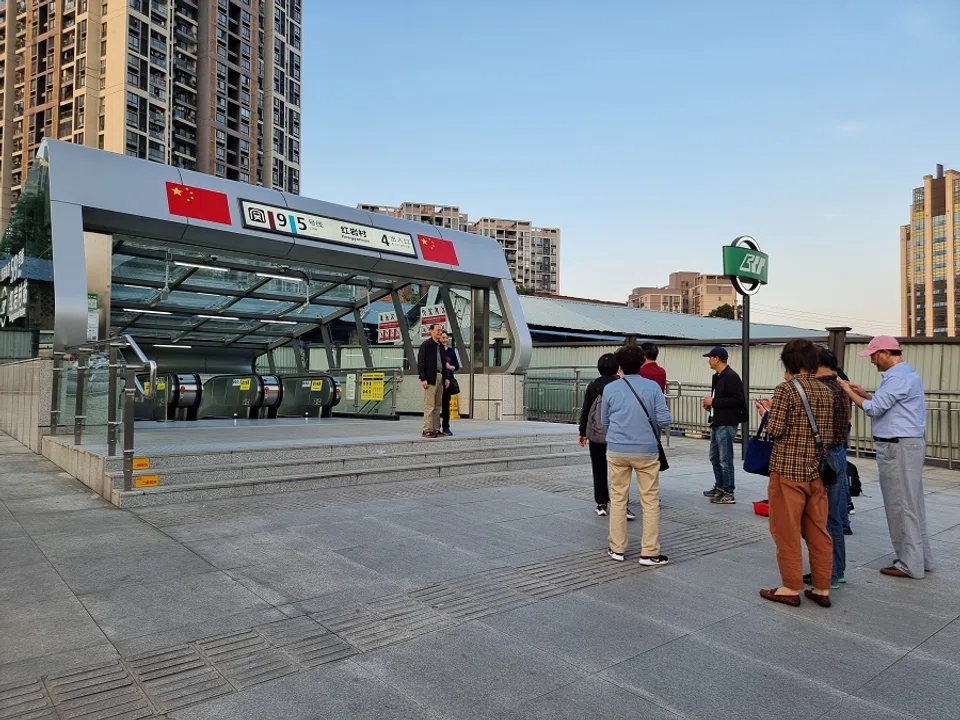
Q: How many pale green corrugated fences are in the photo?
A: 1